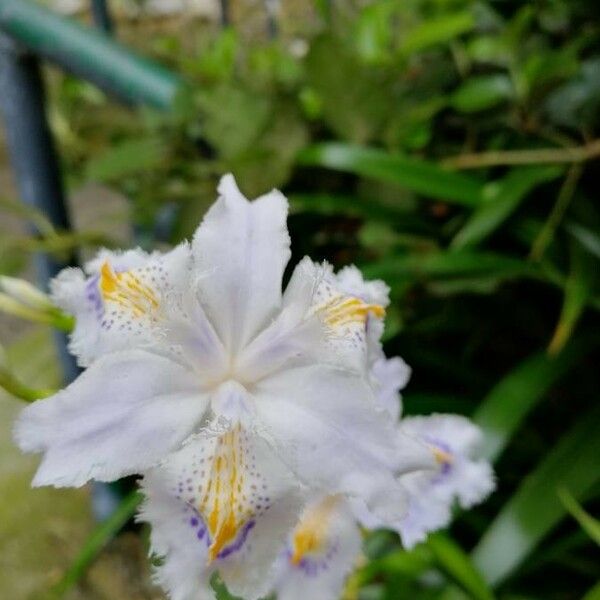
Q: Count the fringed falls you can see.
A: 5